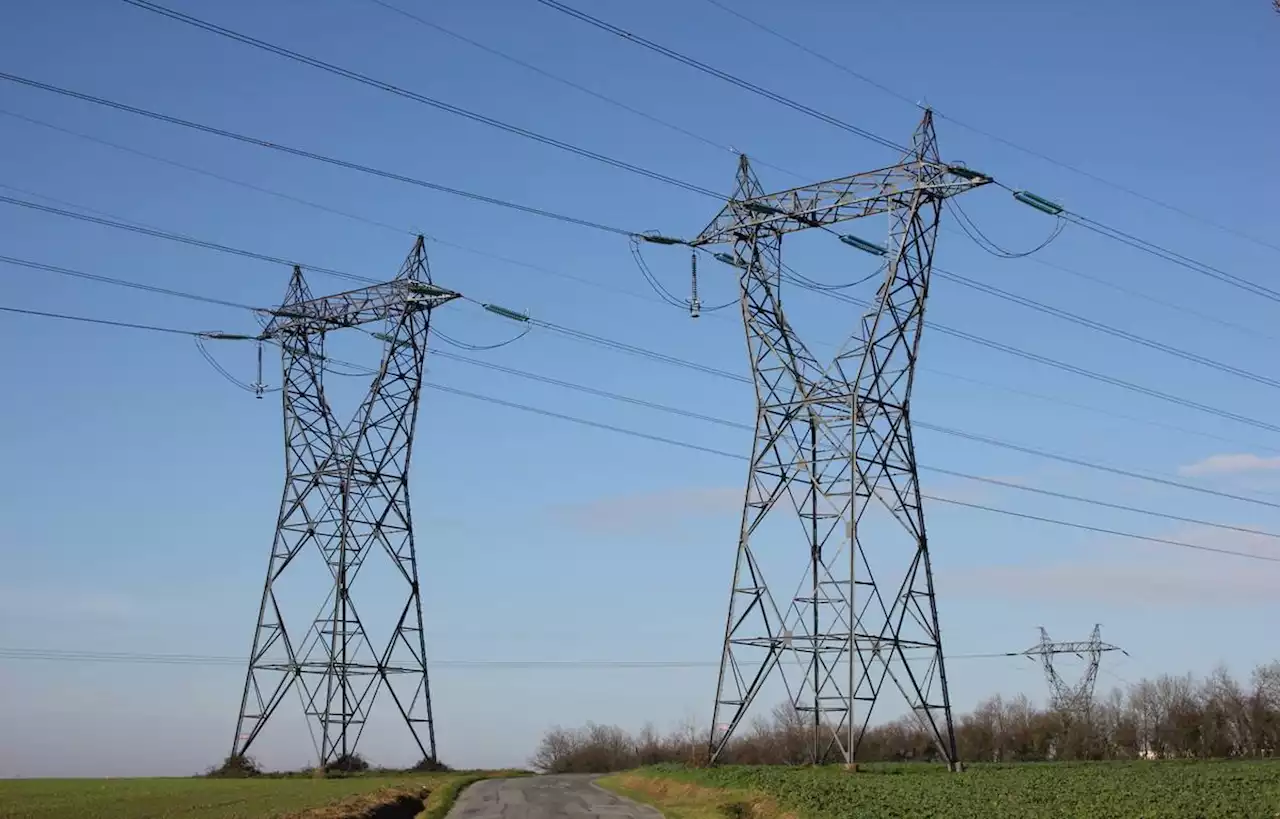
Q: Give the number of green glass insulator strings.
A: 12